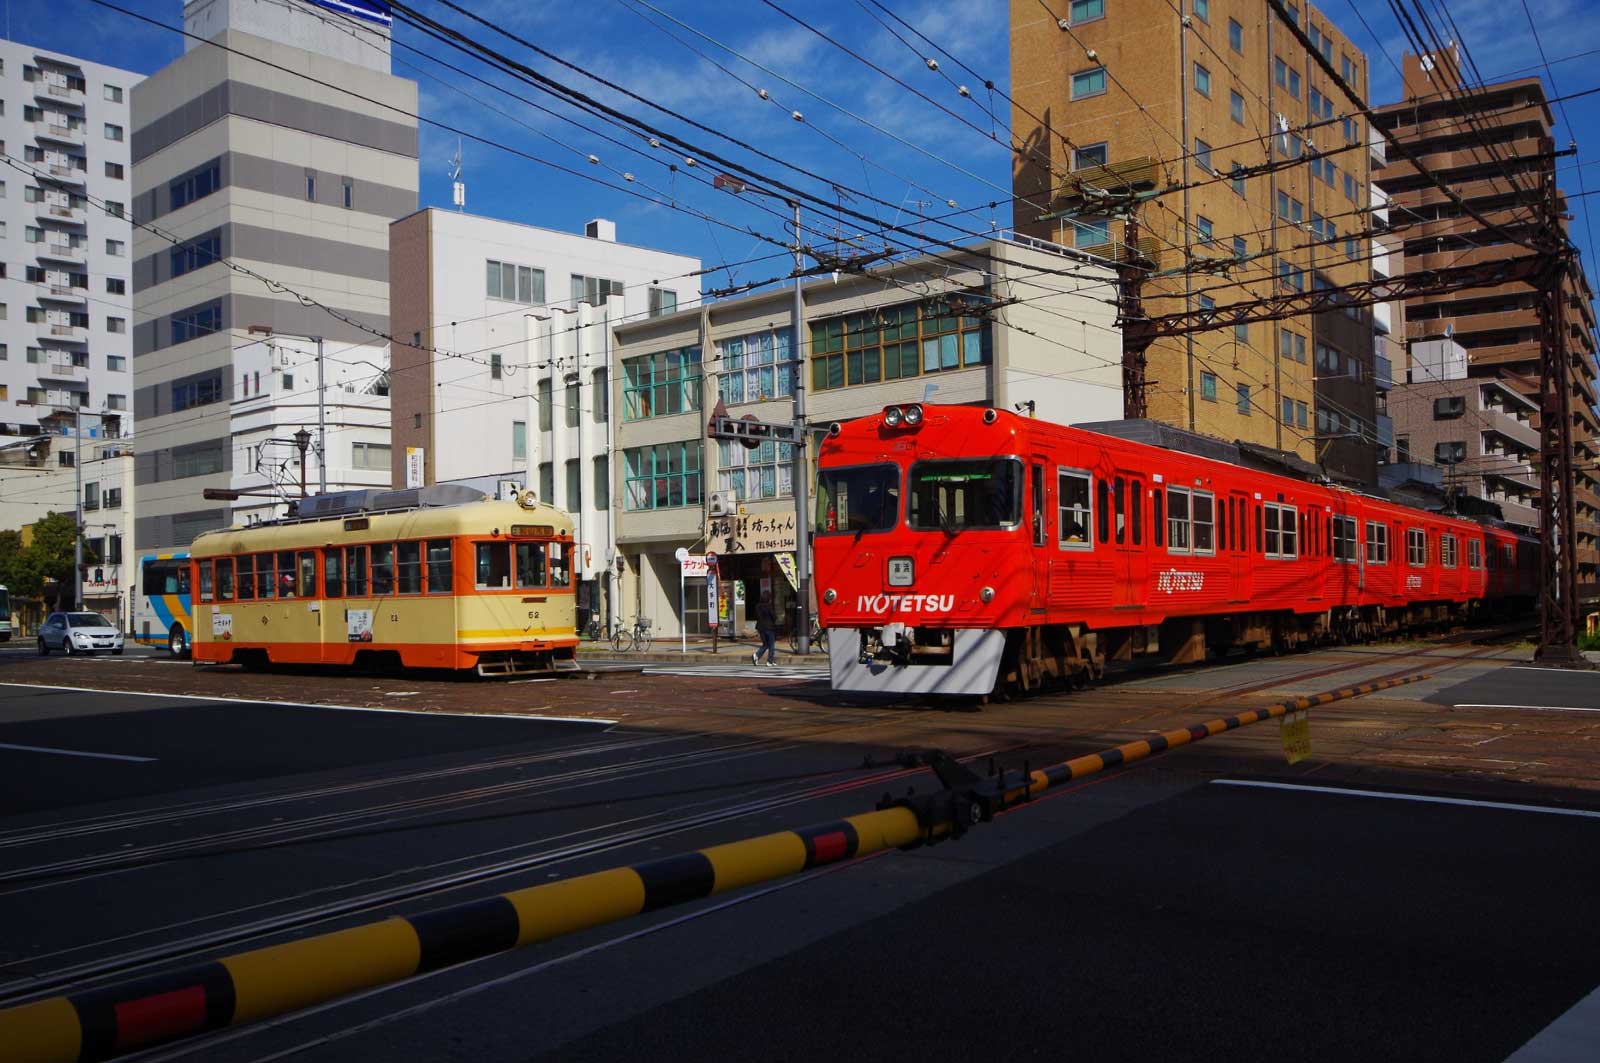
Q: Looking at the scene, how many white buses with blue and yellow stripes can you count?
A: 1